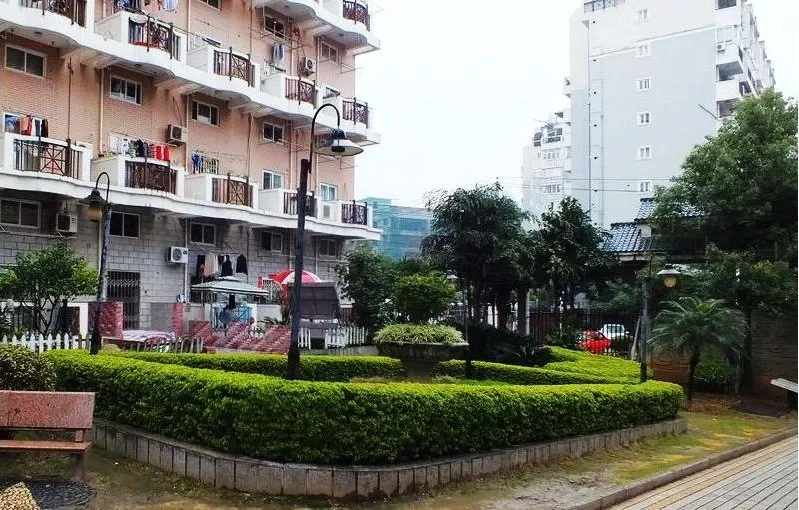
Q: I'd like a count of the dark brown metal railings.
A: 11